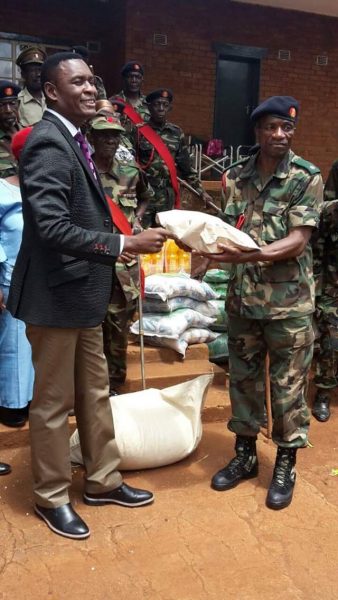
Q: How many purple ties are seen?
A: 1